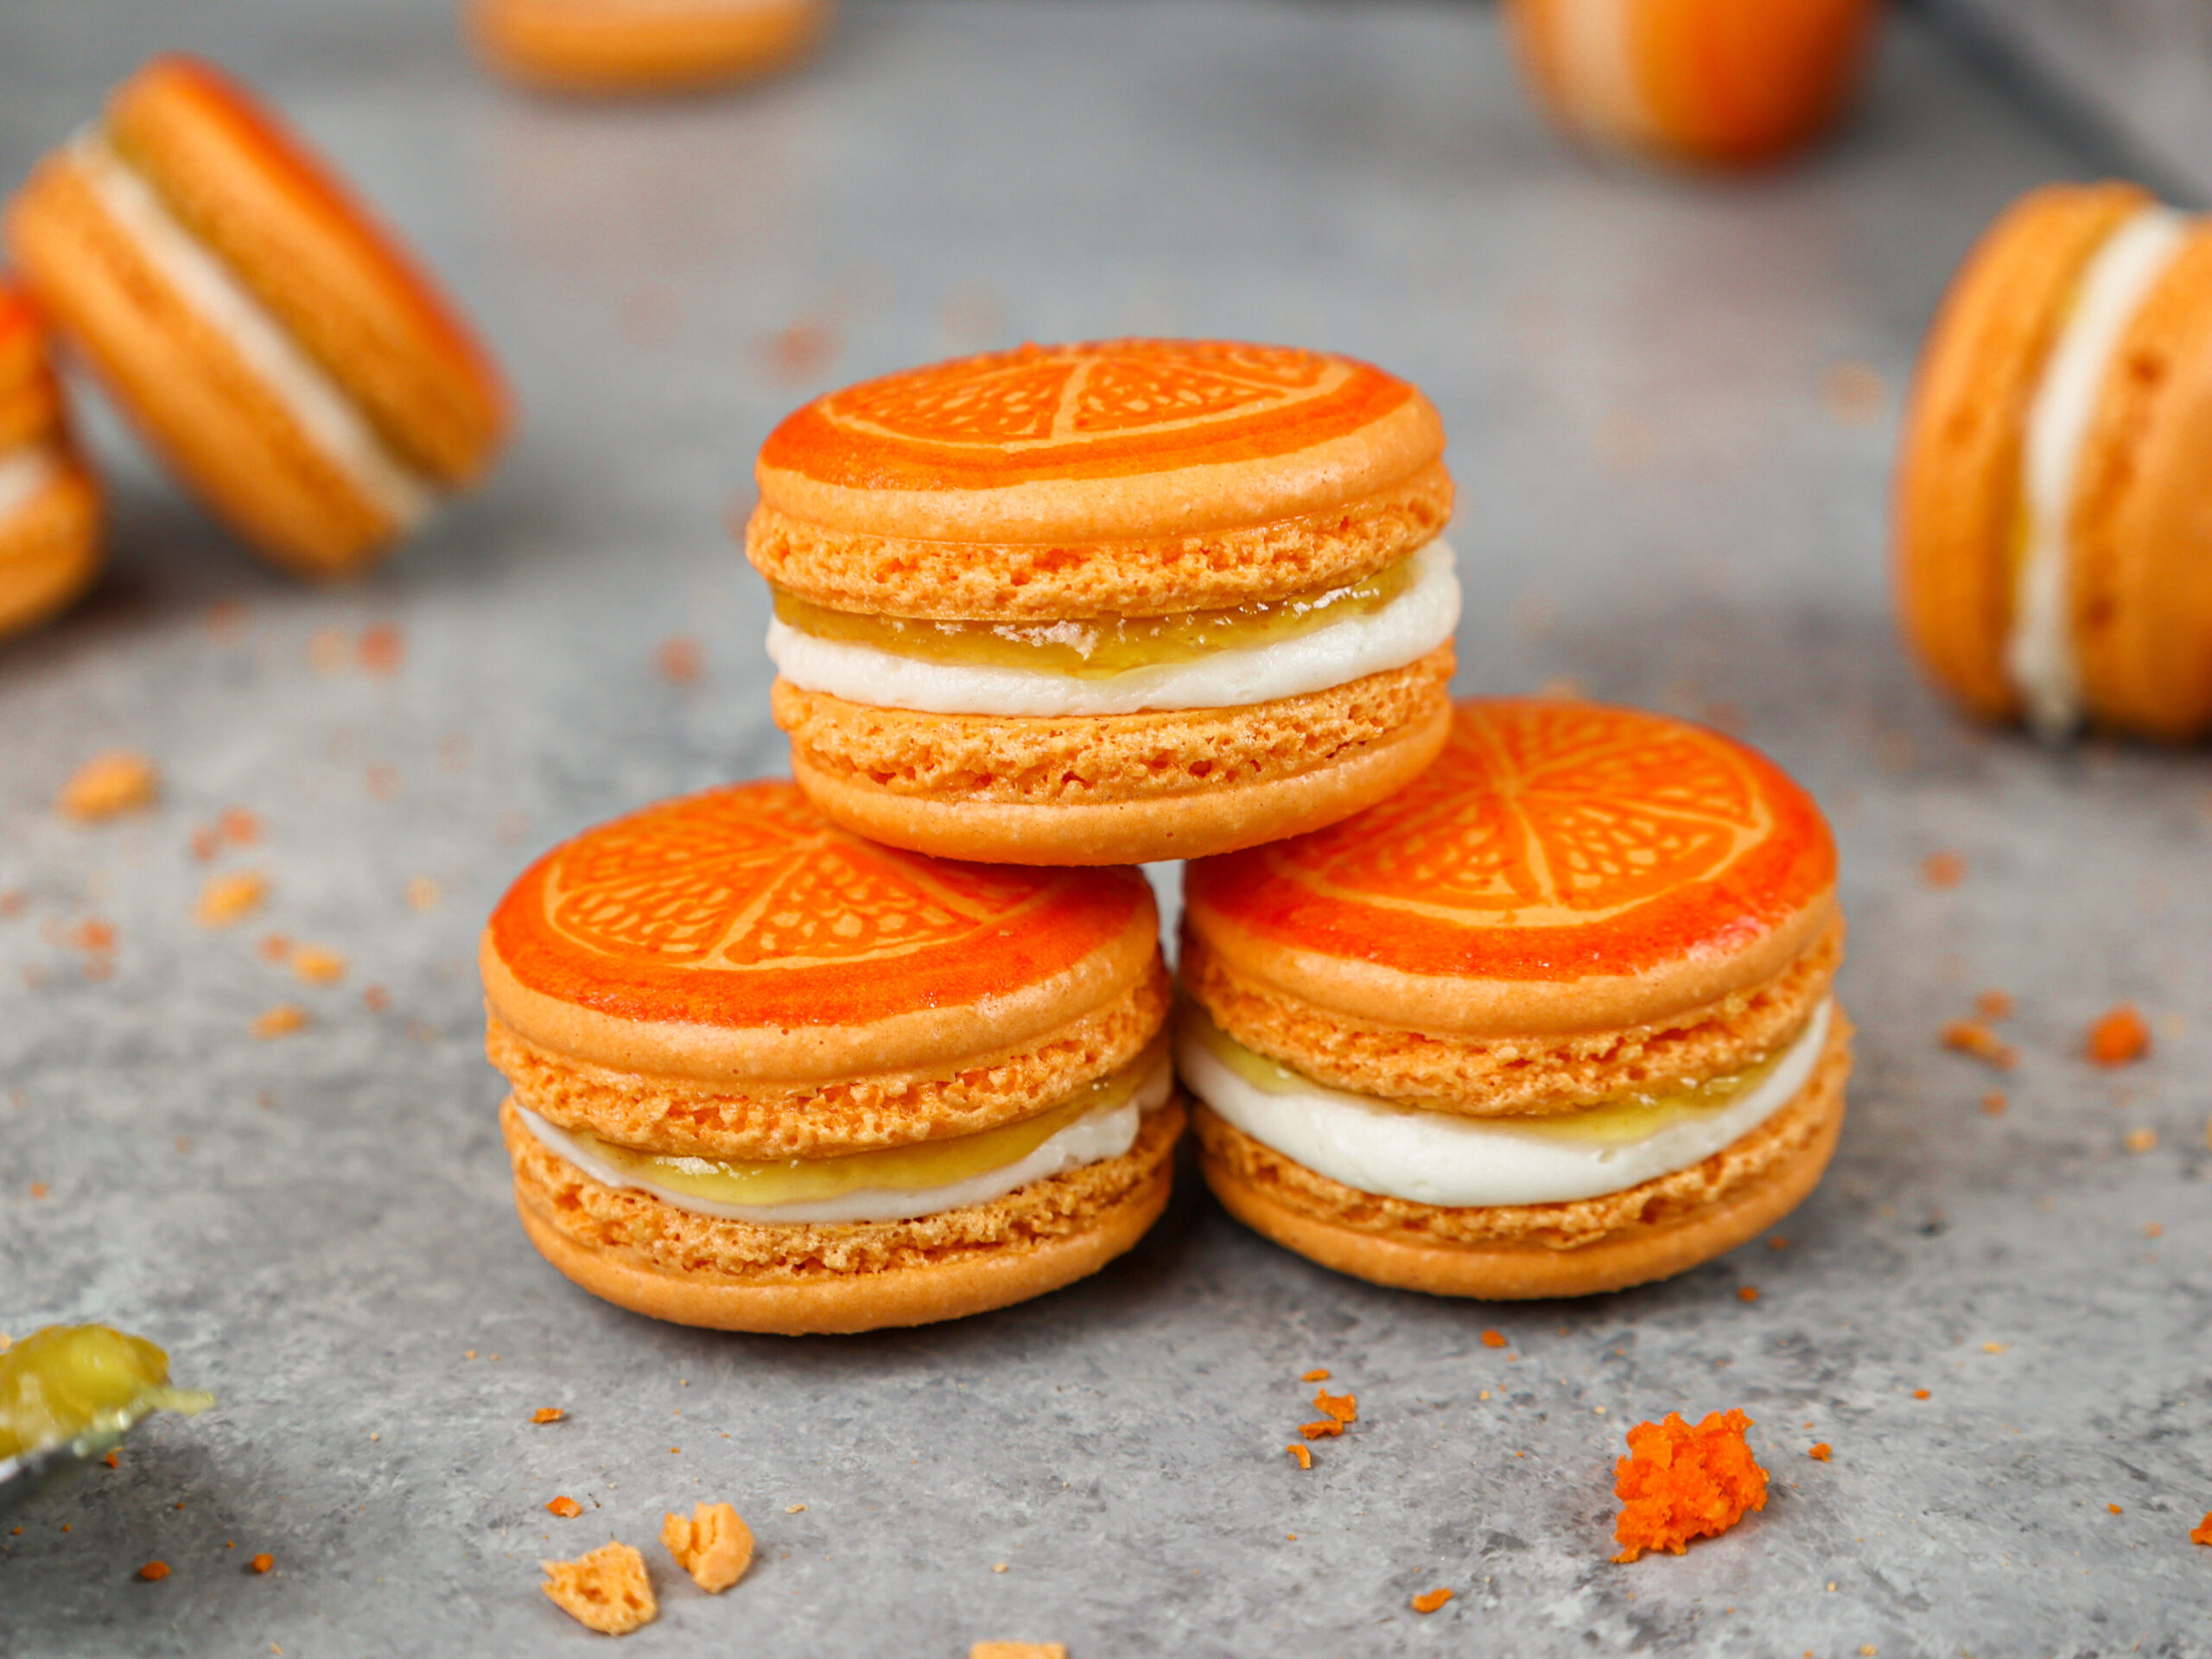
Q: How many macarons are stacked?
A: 3